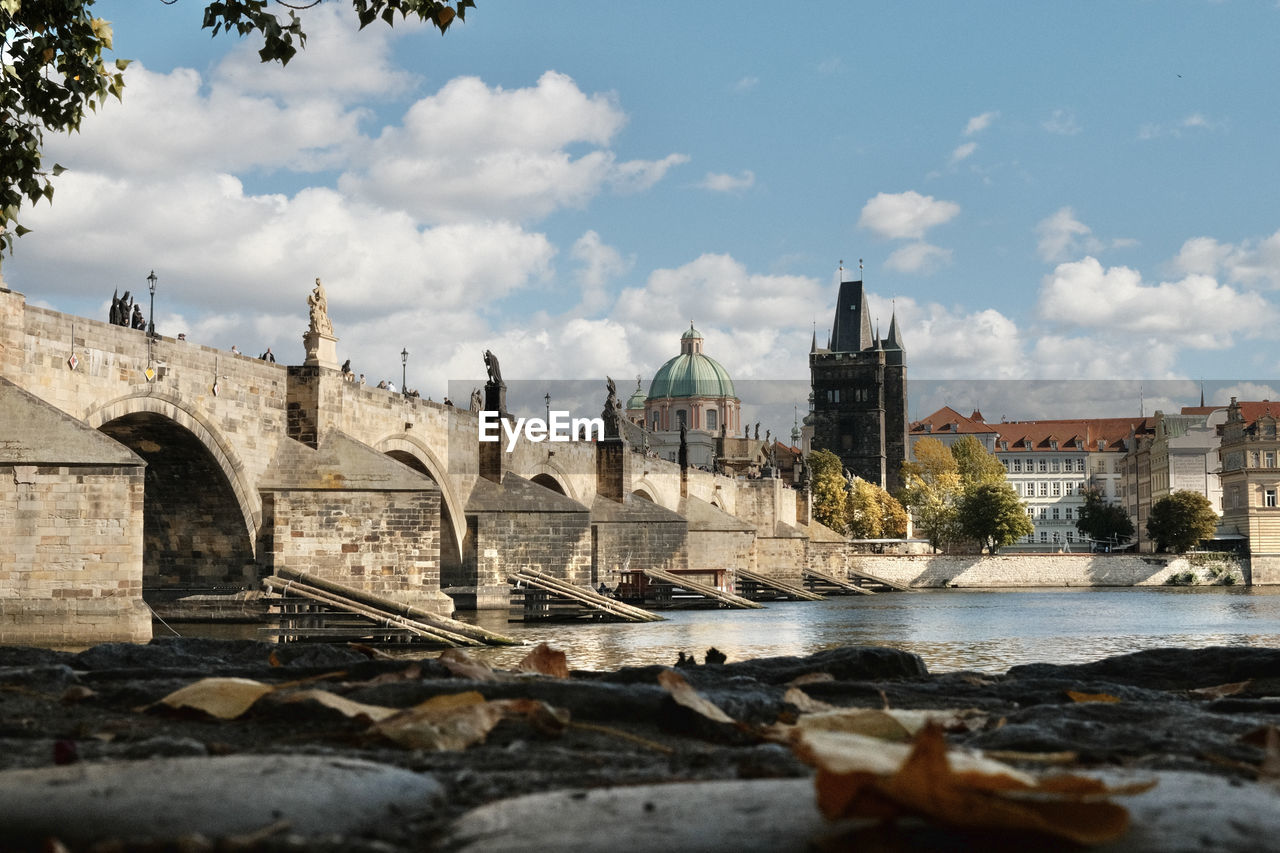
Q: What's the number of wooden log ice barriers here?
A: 6